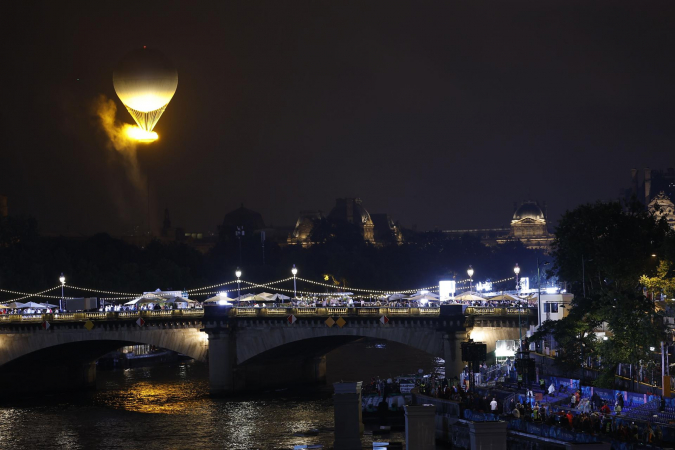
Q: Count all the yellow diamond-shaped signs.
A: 3